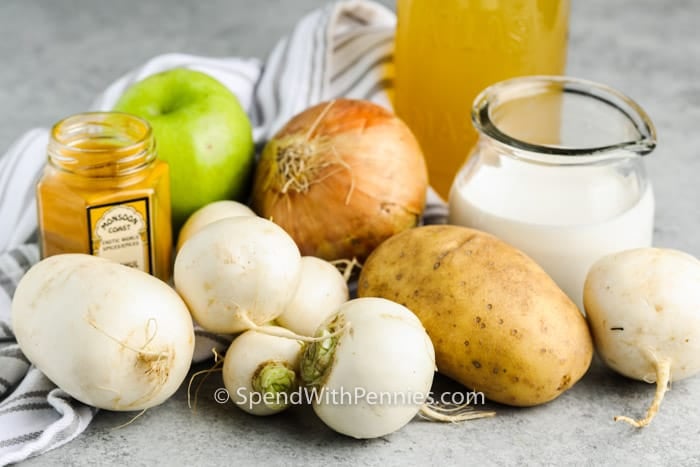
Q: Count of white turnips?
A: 7